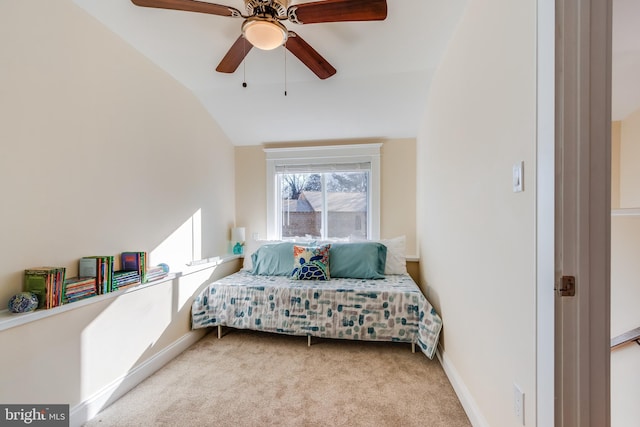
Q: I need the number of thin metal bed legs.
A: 3